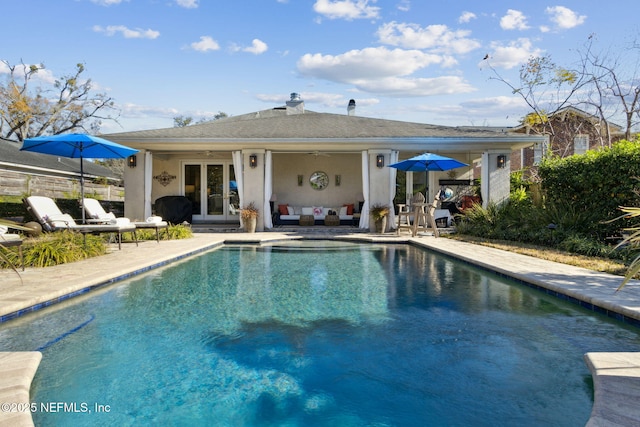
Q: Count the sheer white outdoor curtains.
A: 6